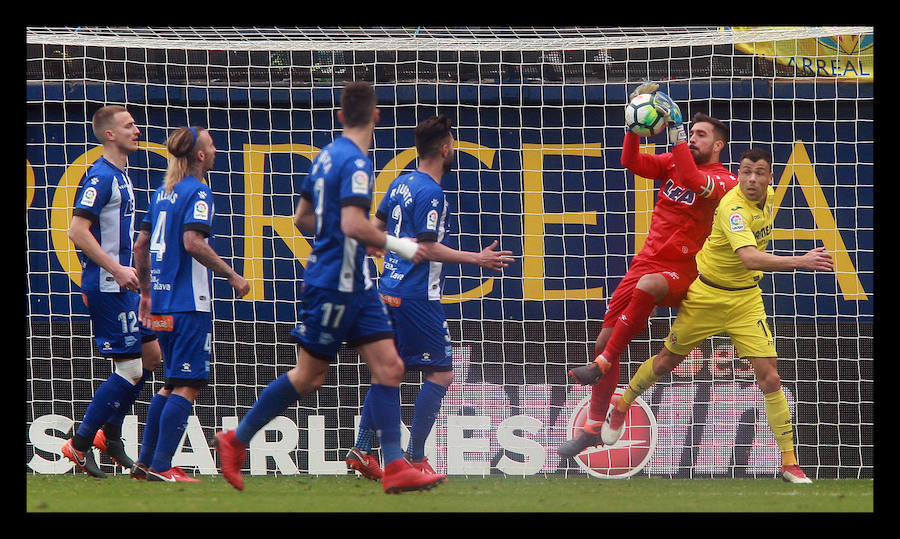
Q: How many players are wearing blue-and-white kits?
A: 4